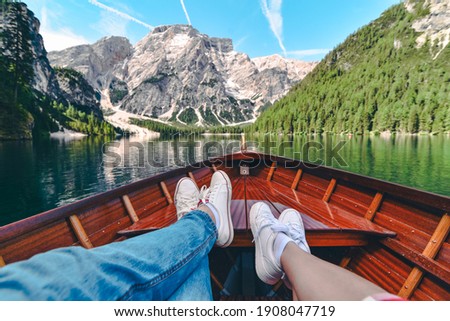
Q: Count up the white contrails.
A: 3